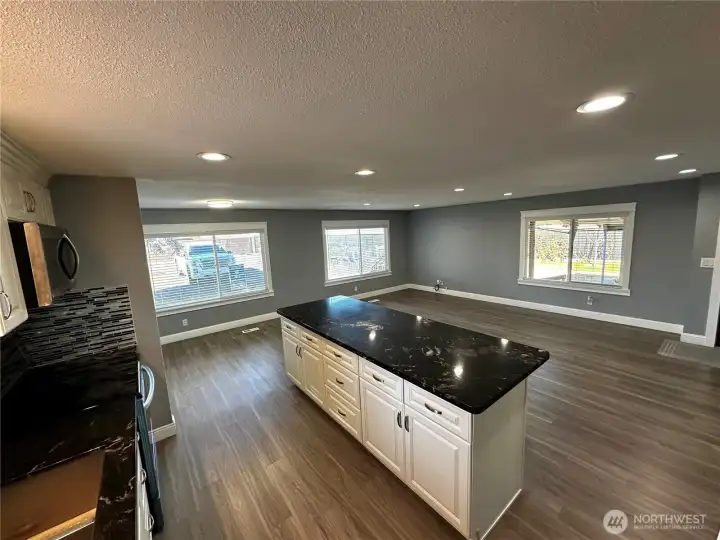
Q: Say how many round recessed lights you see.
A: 9